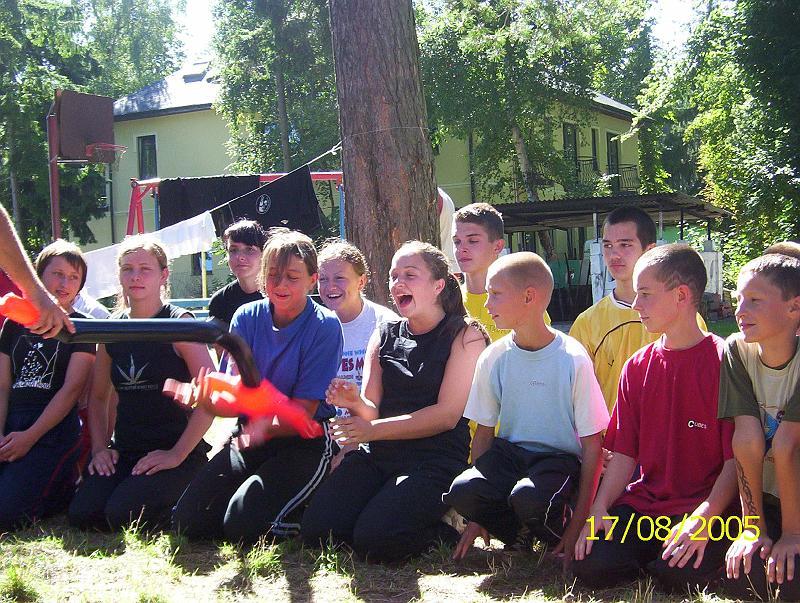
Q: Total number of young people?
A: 11